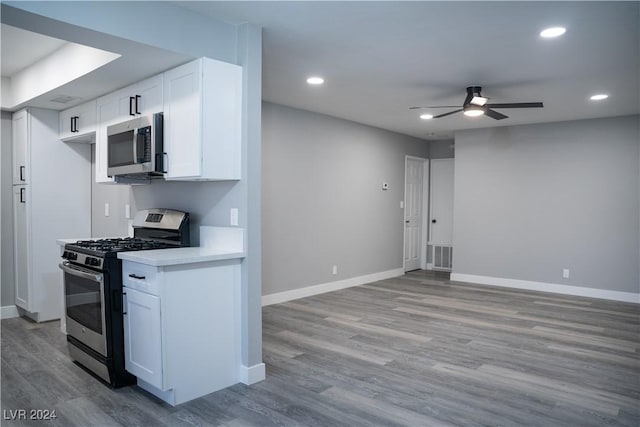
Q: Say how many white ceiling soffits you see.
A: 1